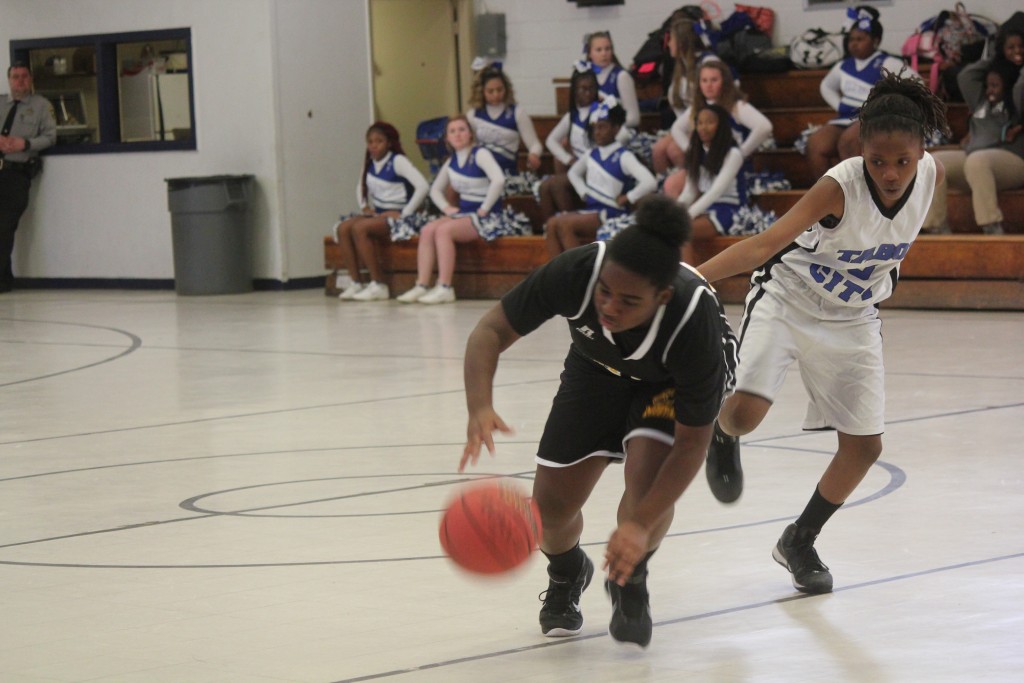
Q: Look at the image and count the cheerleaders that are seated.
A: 10